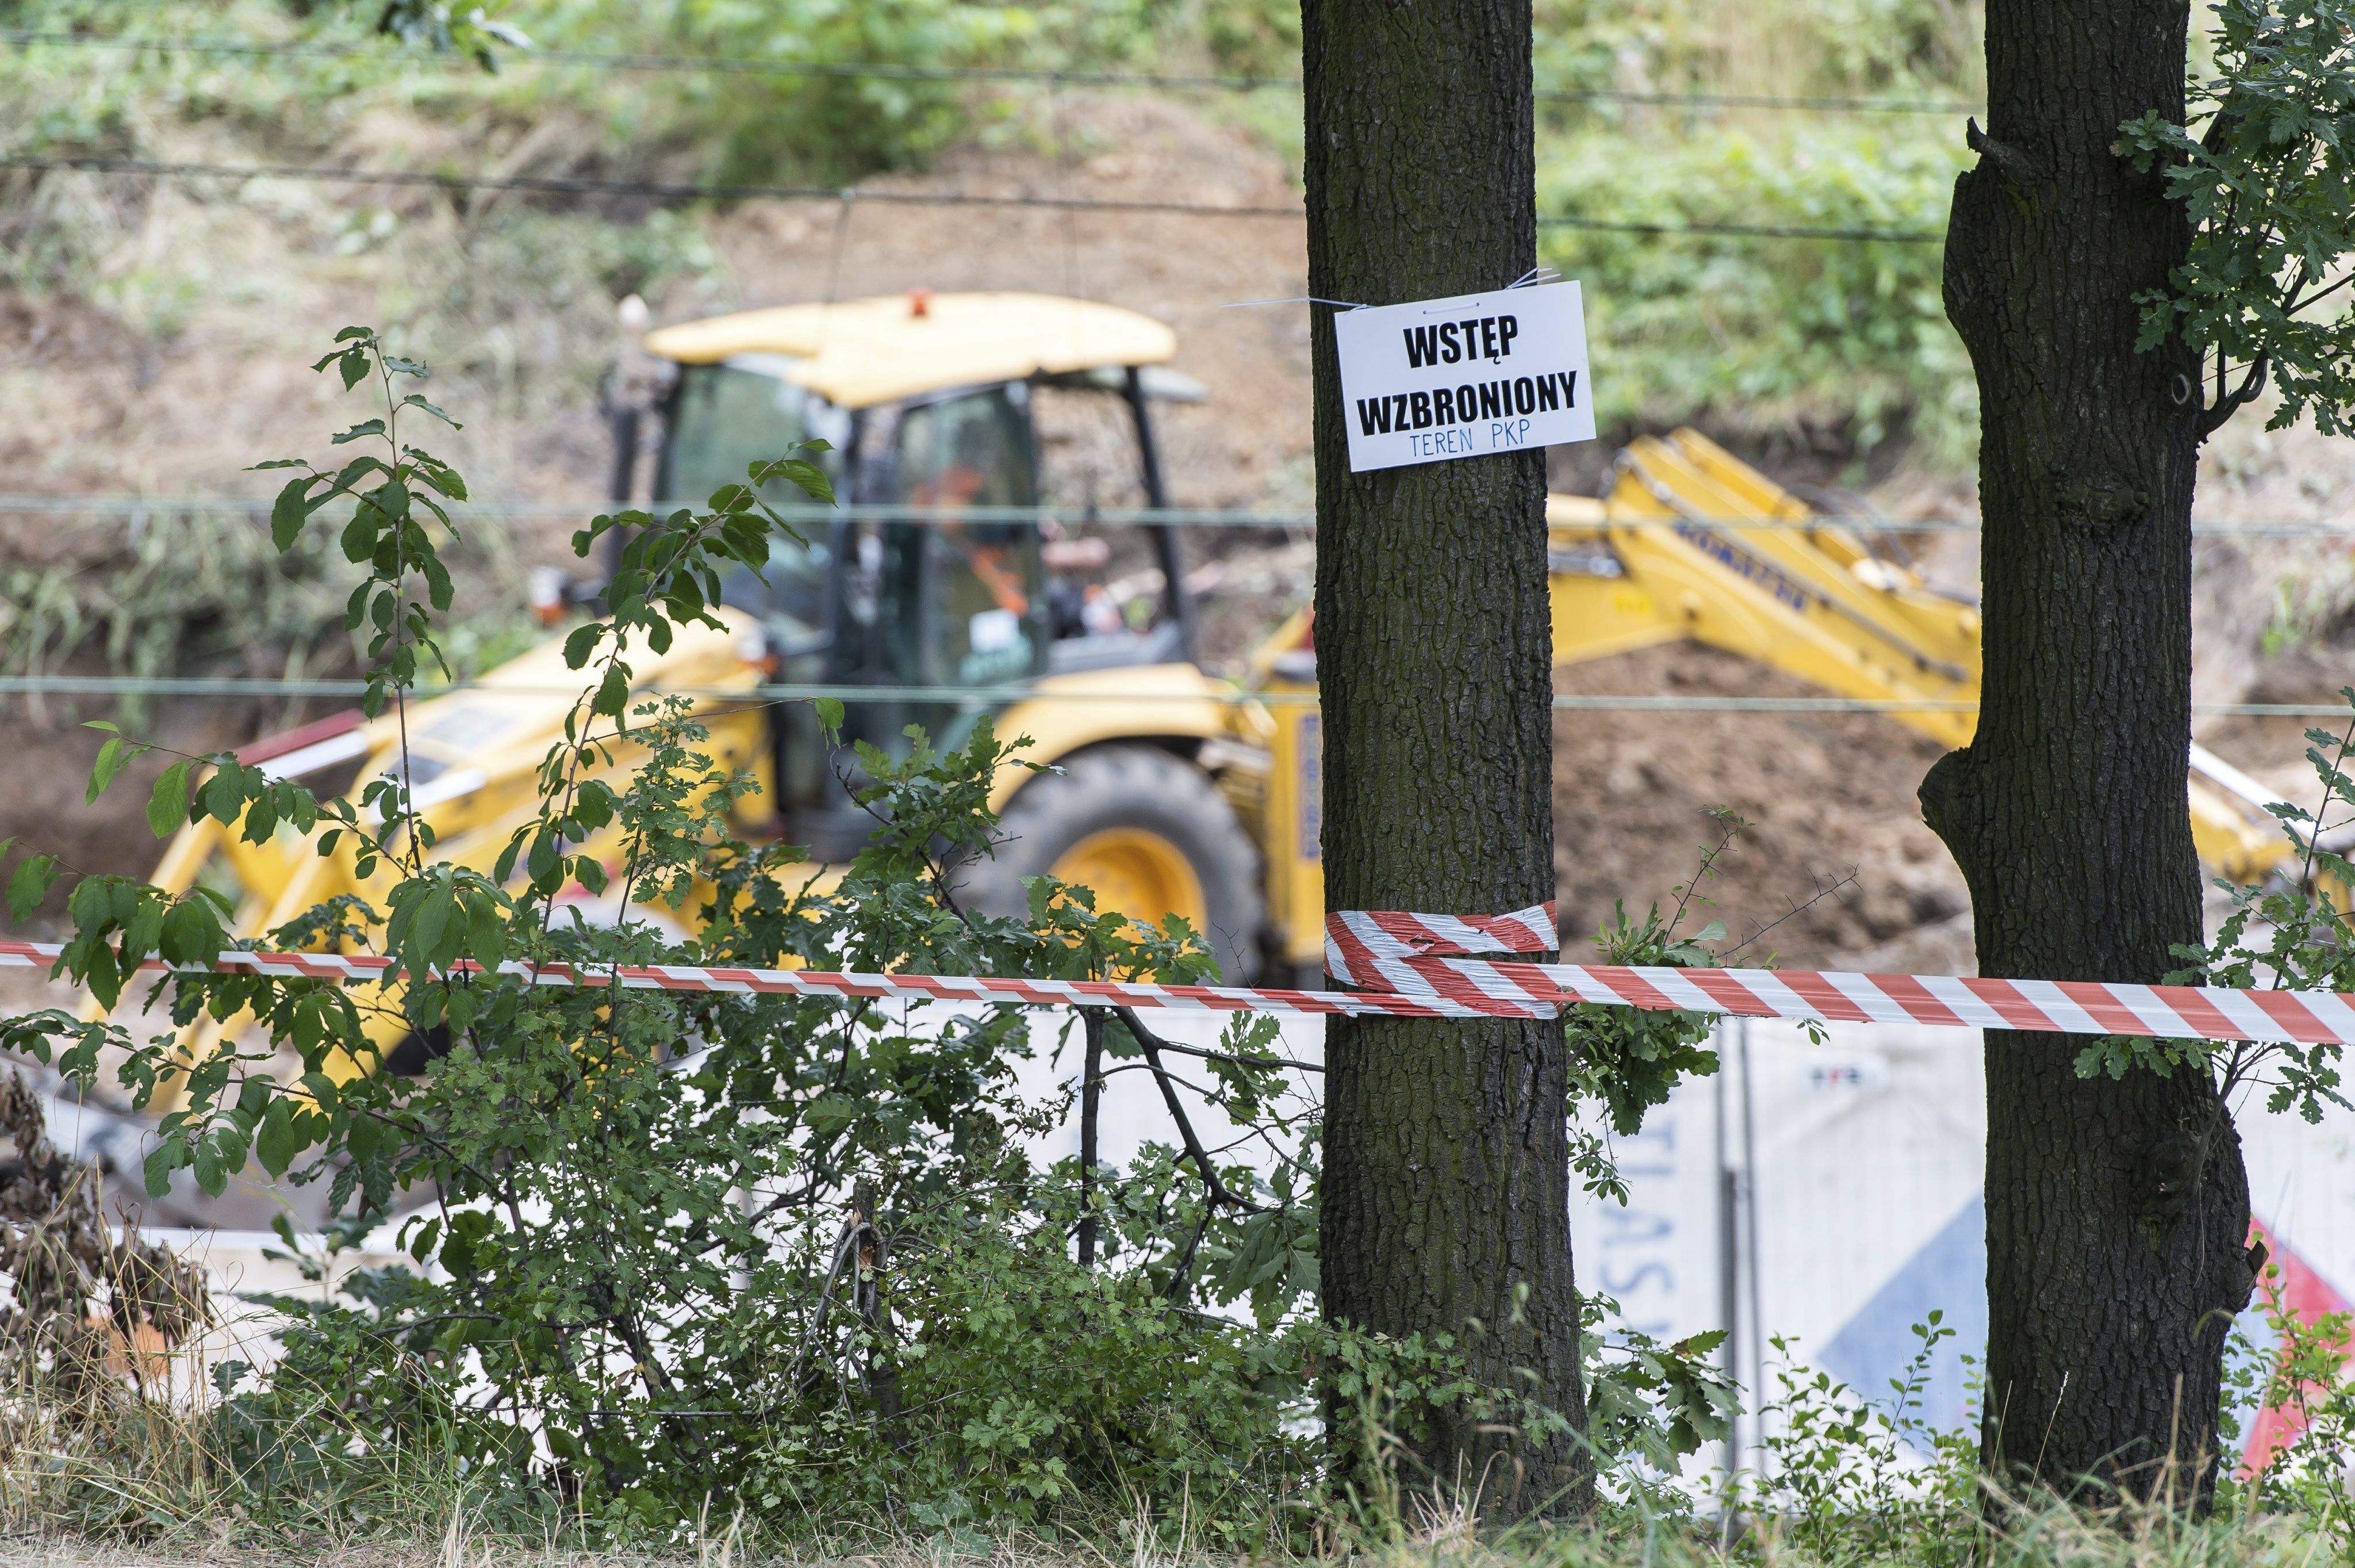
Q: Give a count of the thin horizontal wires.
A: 4